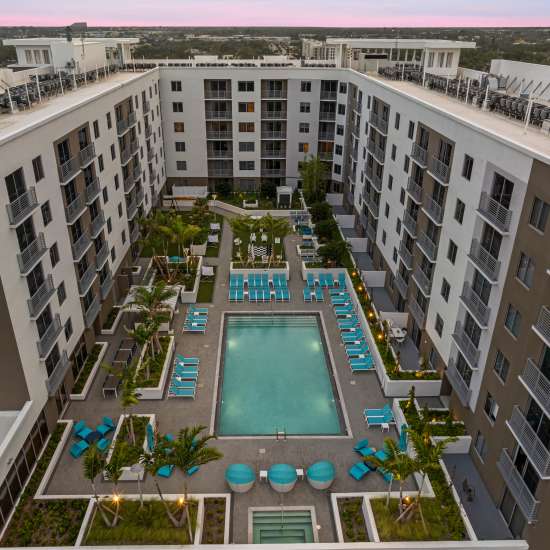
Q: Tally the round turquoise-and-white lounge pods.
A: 3